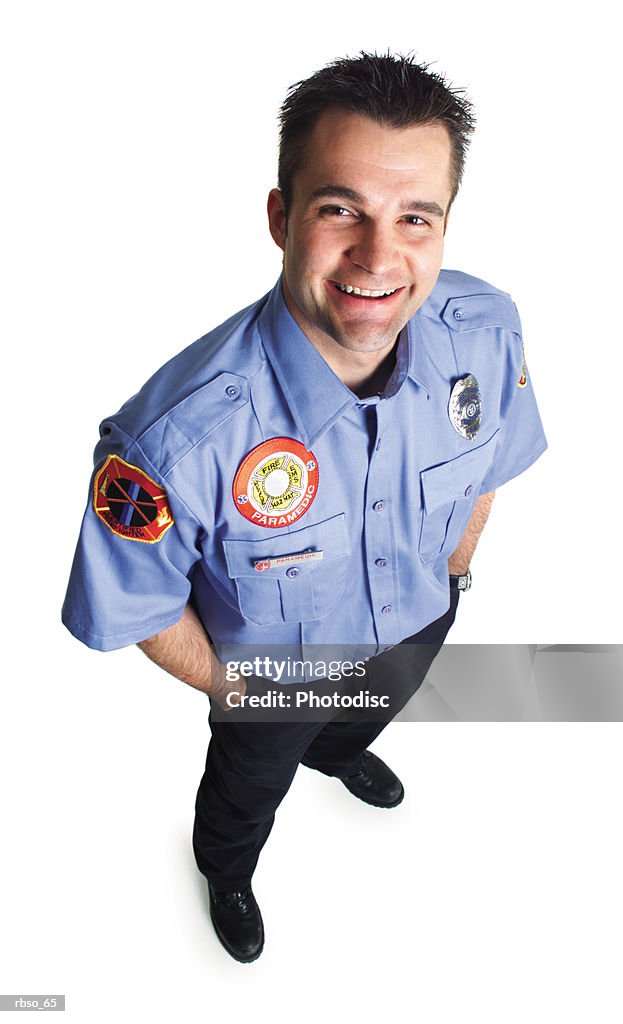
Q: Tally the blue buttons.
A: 7